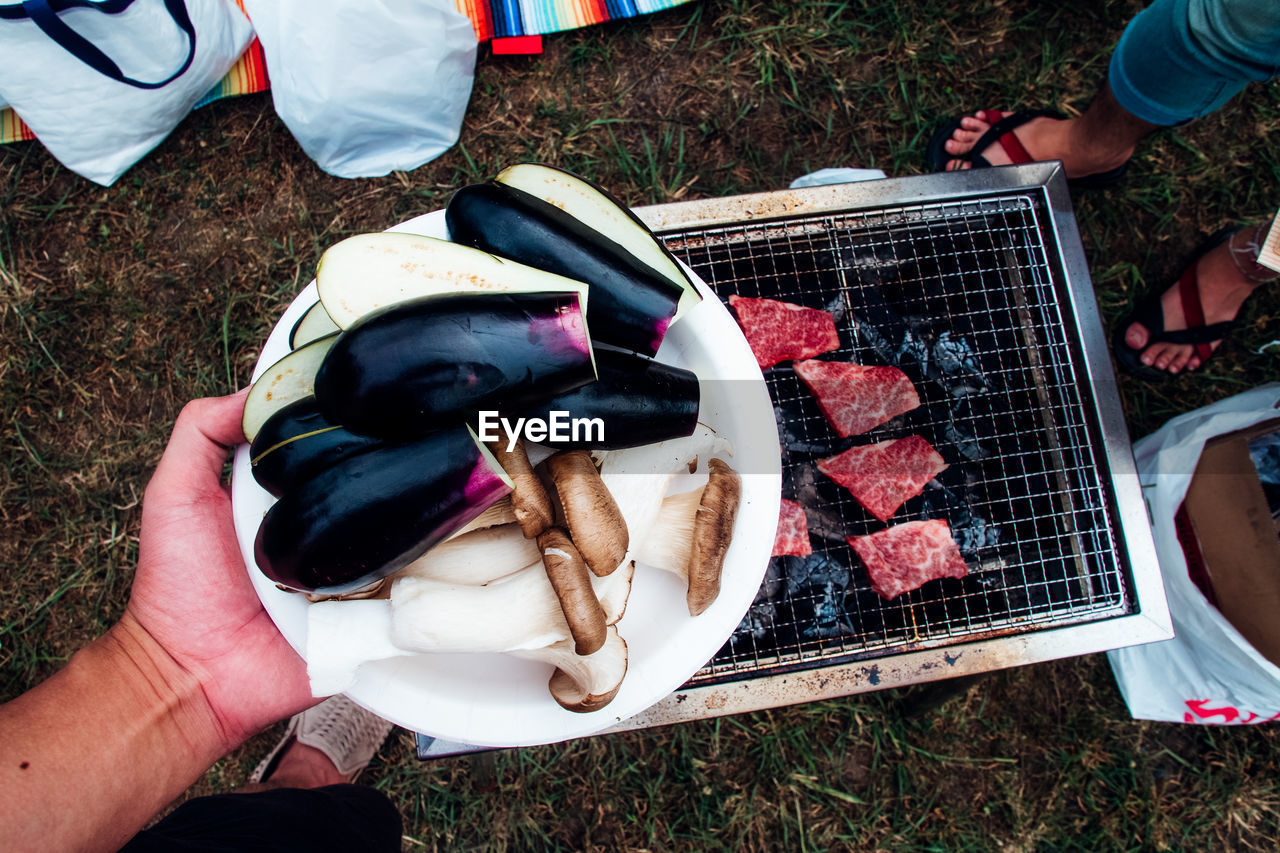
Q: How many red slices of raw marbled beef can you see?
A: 5